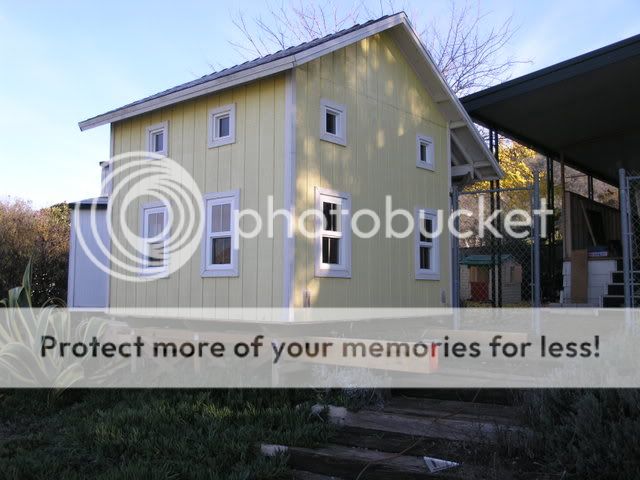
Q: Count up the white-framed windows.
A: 8